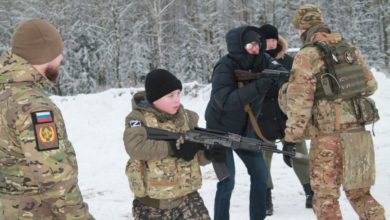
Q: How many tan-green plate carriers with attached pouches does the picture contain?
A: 2